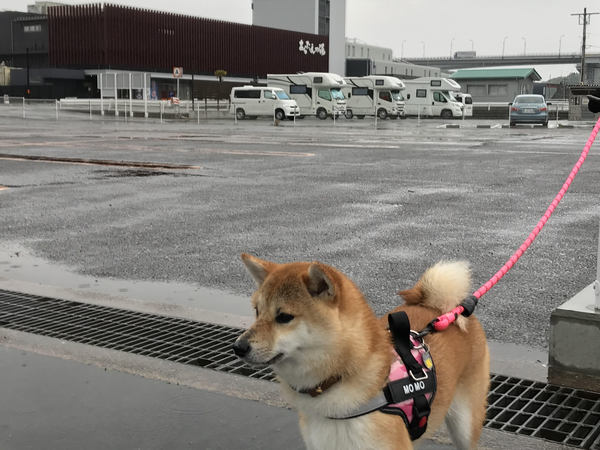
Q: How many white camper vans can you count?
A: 3